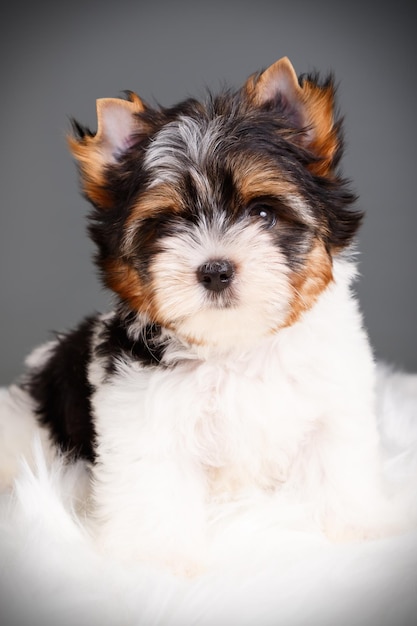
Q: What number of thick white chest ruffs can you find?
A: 1